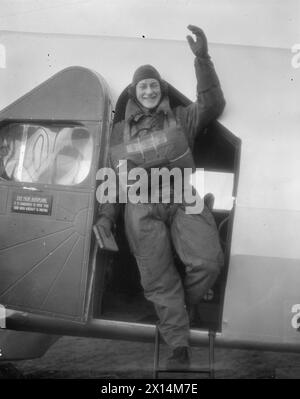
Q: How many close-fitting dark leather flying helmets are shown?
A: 1